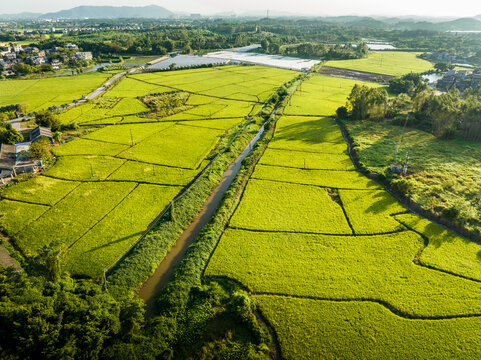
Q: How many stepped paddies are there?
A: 0